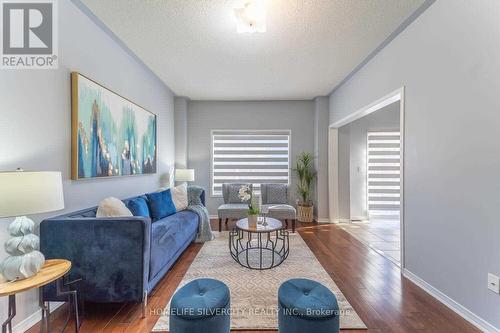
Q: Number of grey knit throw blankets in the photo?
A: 1